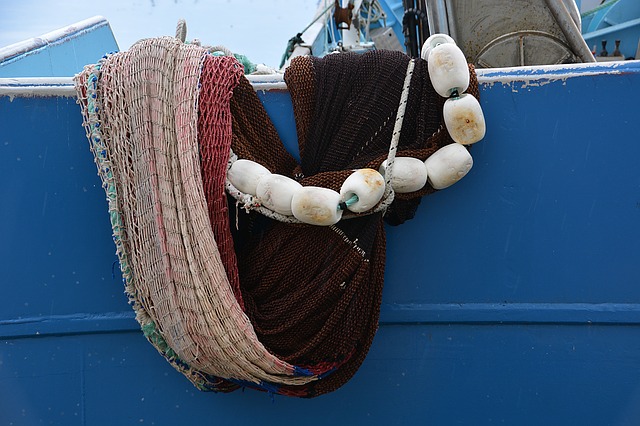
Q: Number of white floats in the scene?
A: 9